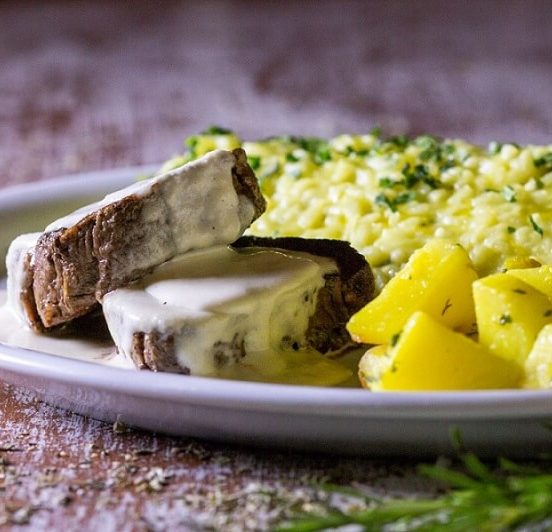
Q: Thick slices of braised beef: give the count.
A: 2